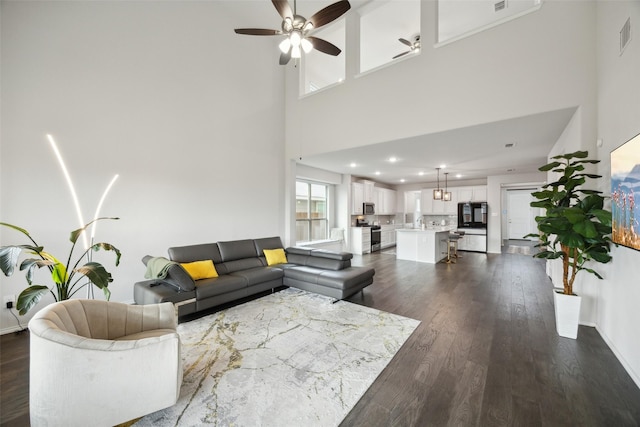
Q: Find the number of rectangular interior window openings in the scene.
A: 3